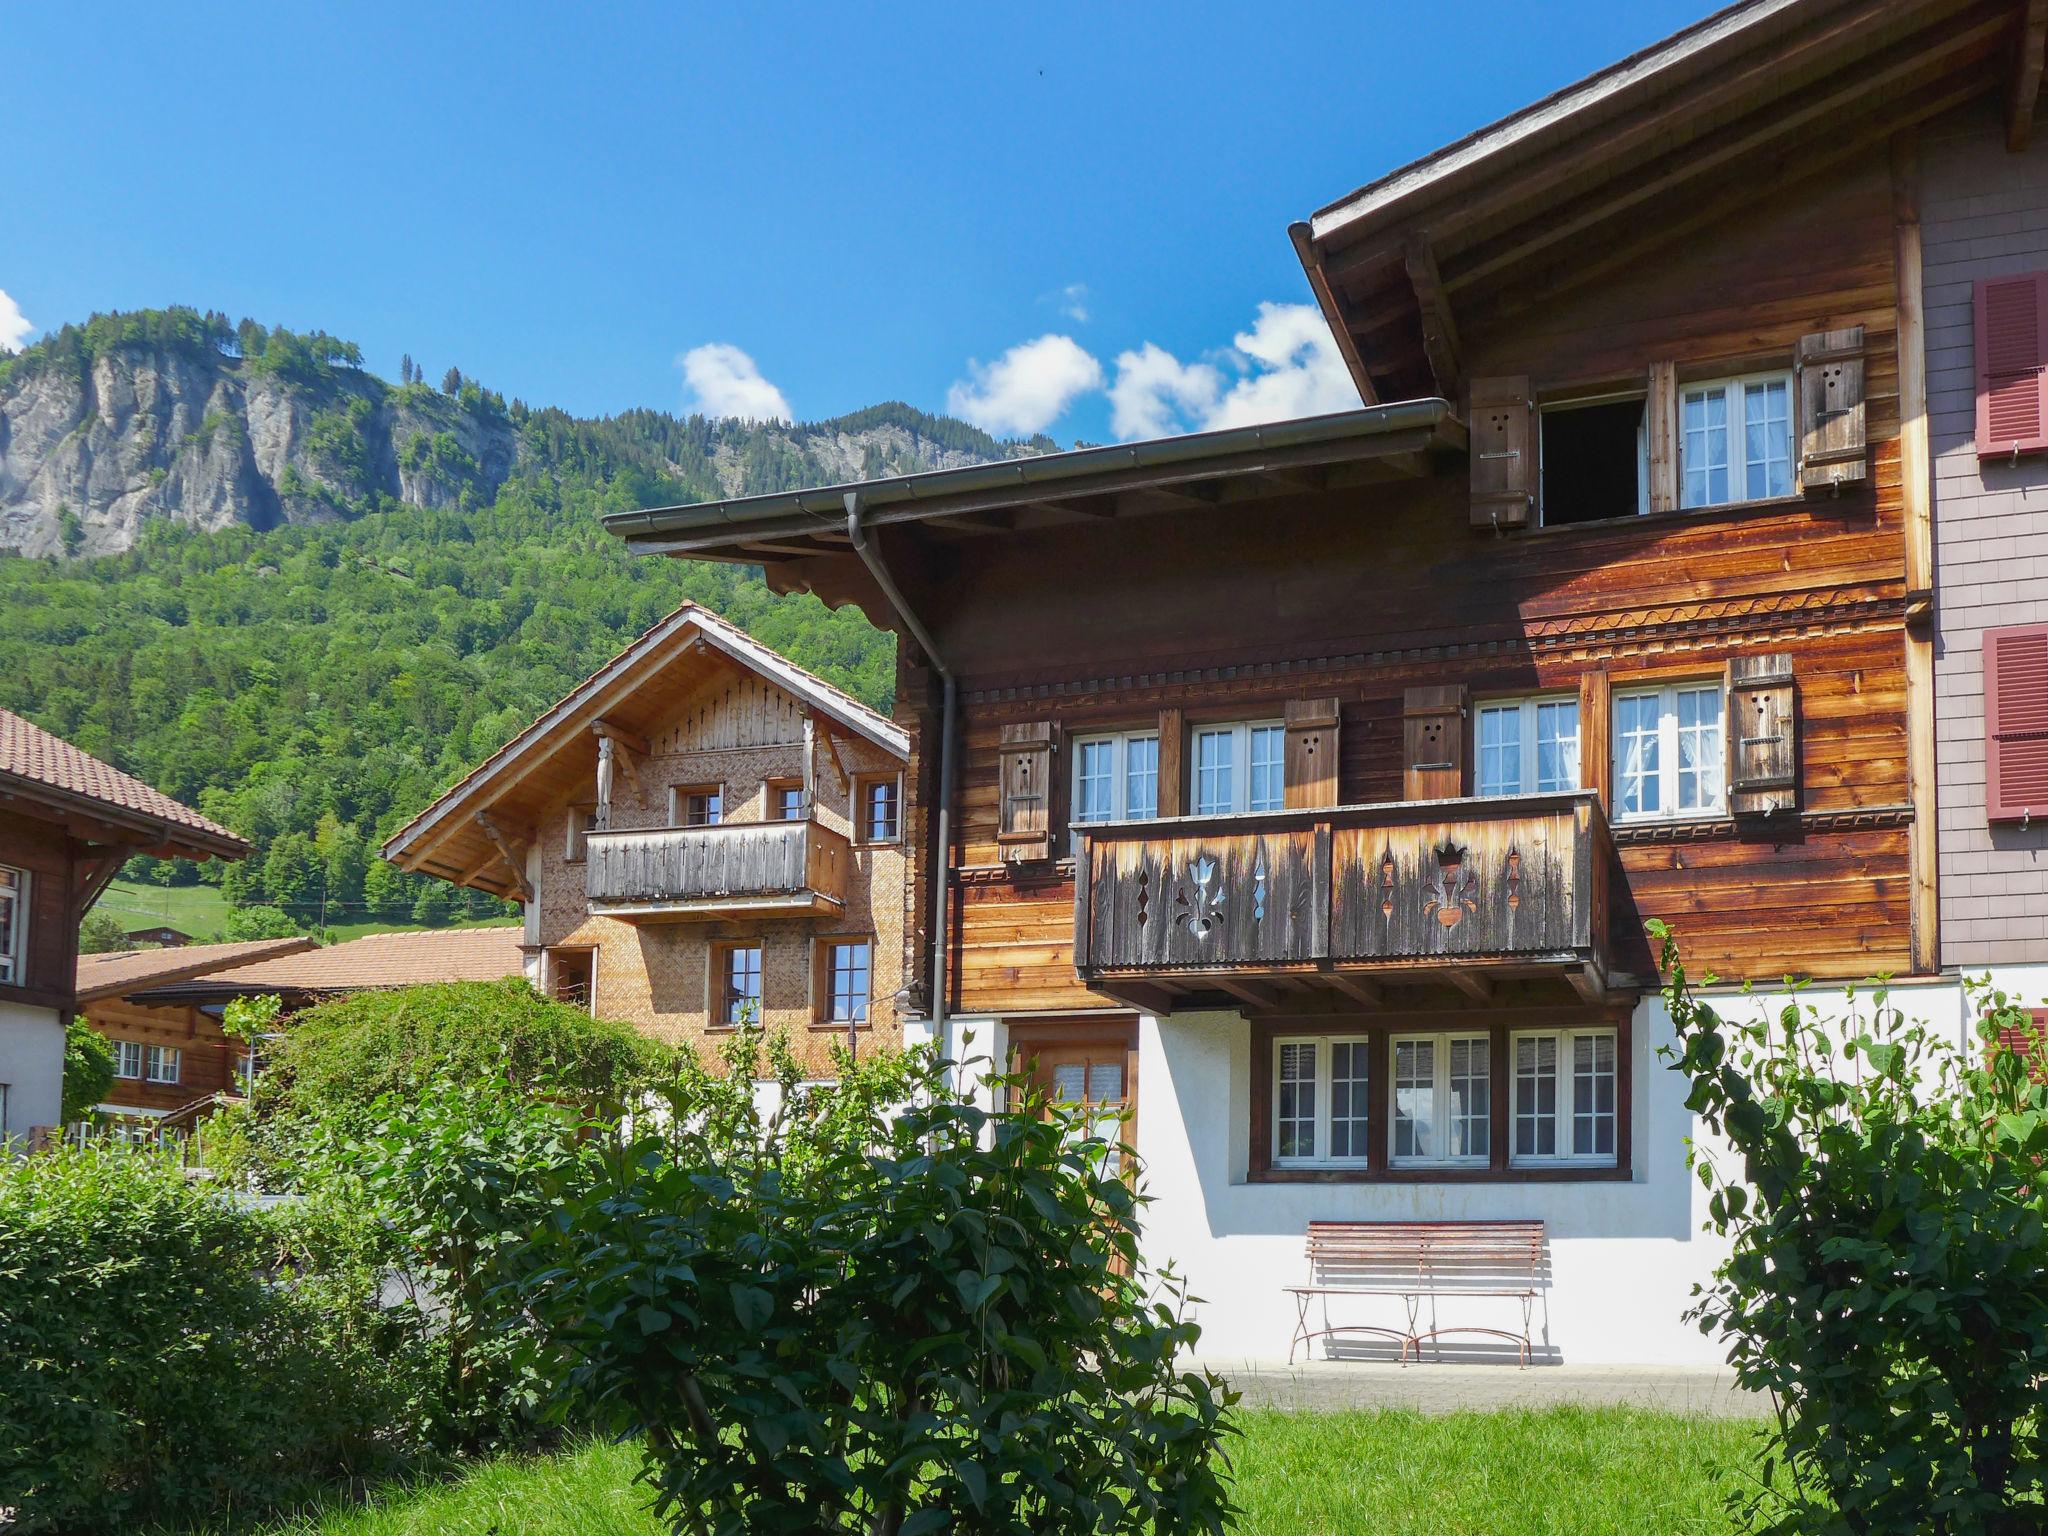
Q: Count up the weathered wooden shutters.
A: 6